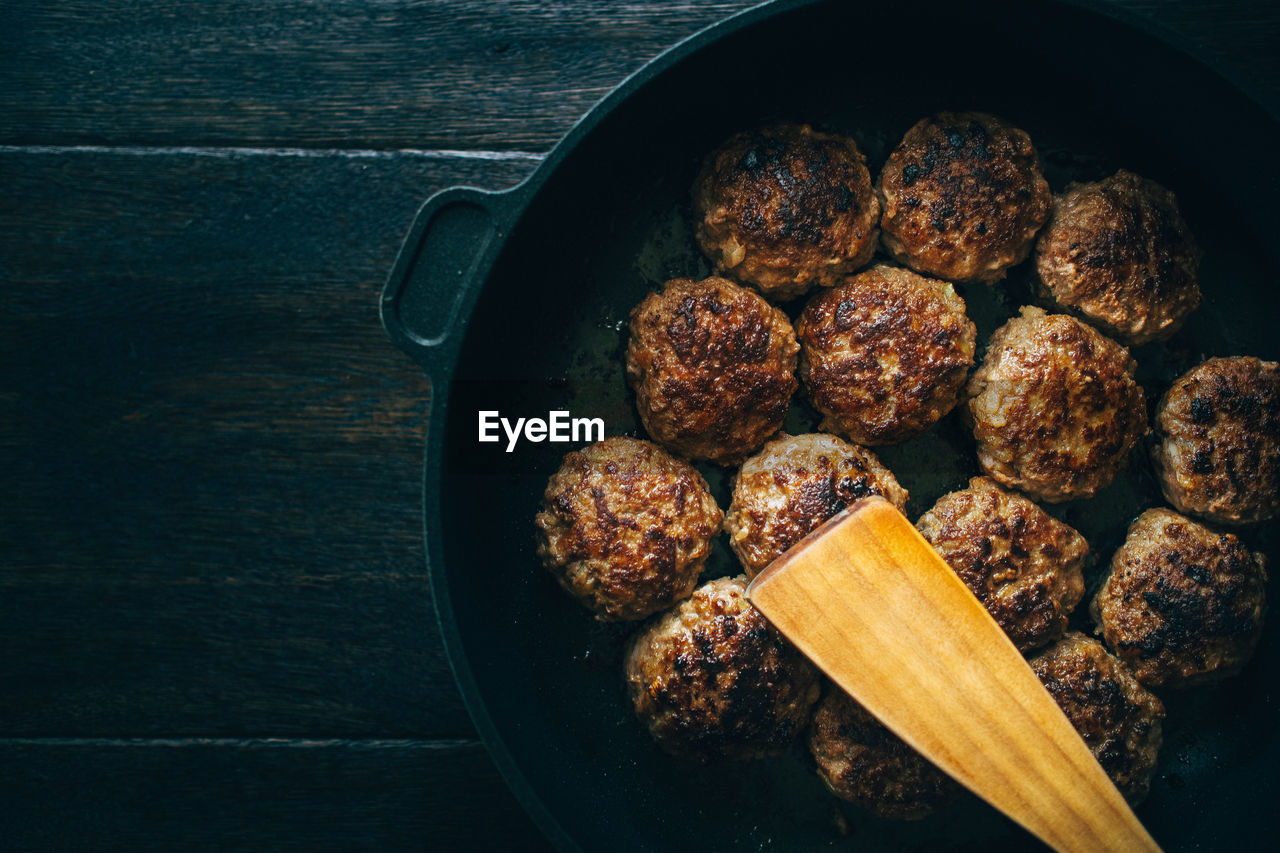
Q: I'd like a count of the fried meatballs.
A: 14